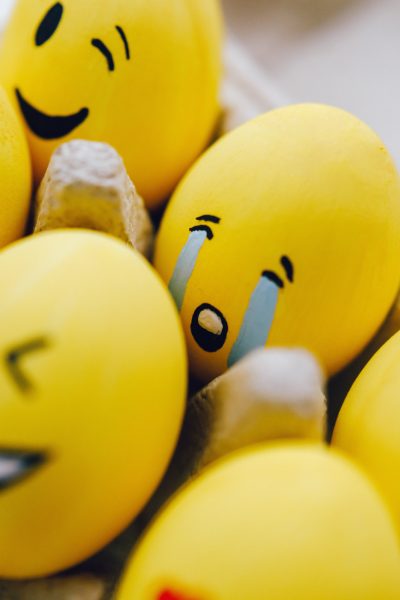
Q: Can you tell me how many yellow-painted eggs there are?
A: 6